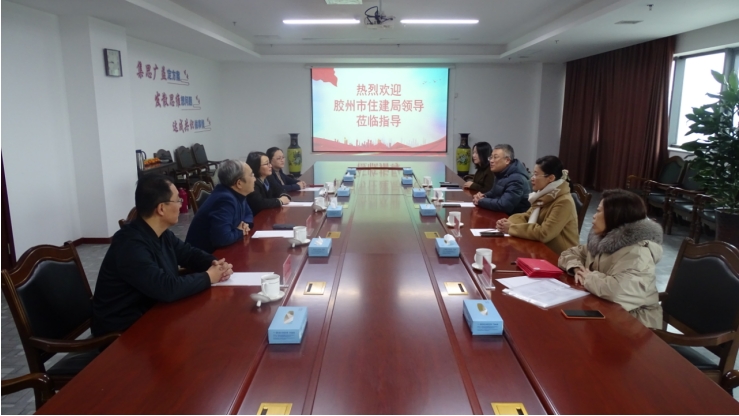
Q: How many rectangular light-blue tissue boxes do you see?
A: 12